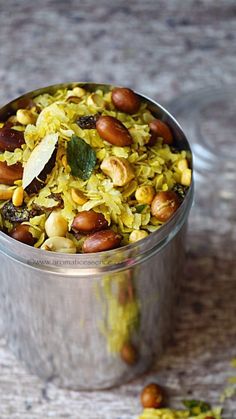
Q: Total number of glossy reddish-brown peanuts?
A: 10